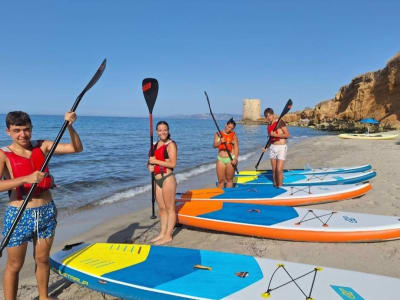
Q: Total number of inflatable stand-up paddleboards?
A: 5